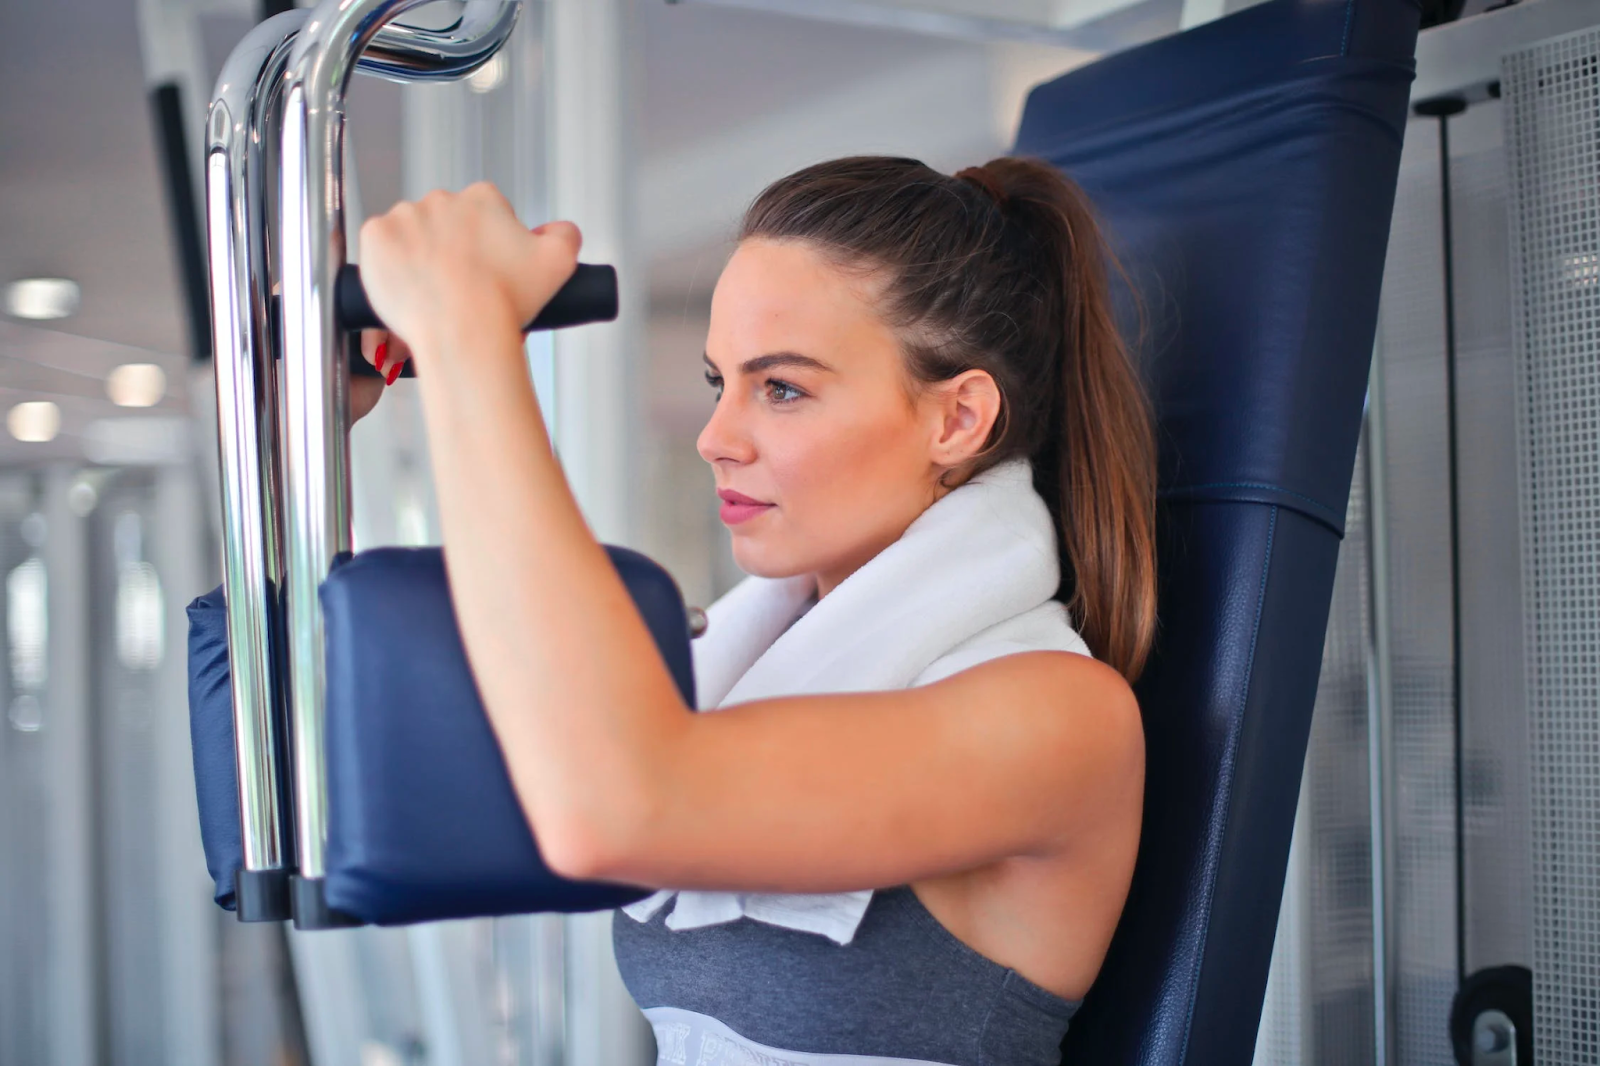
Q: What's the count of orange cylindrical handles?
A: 0